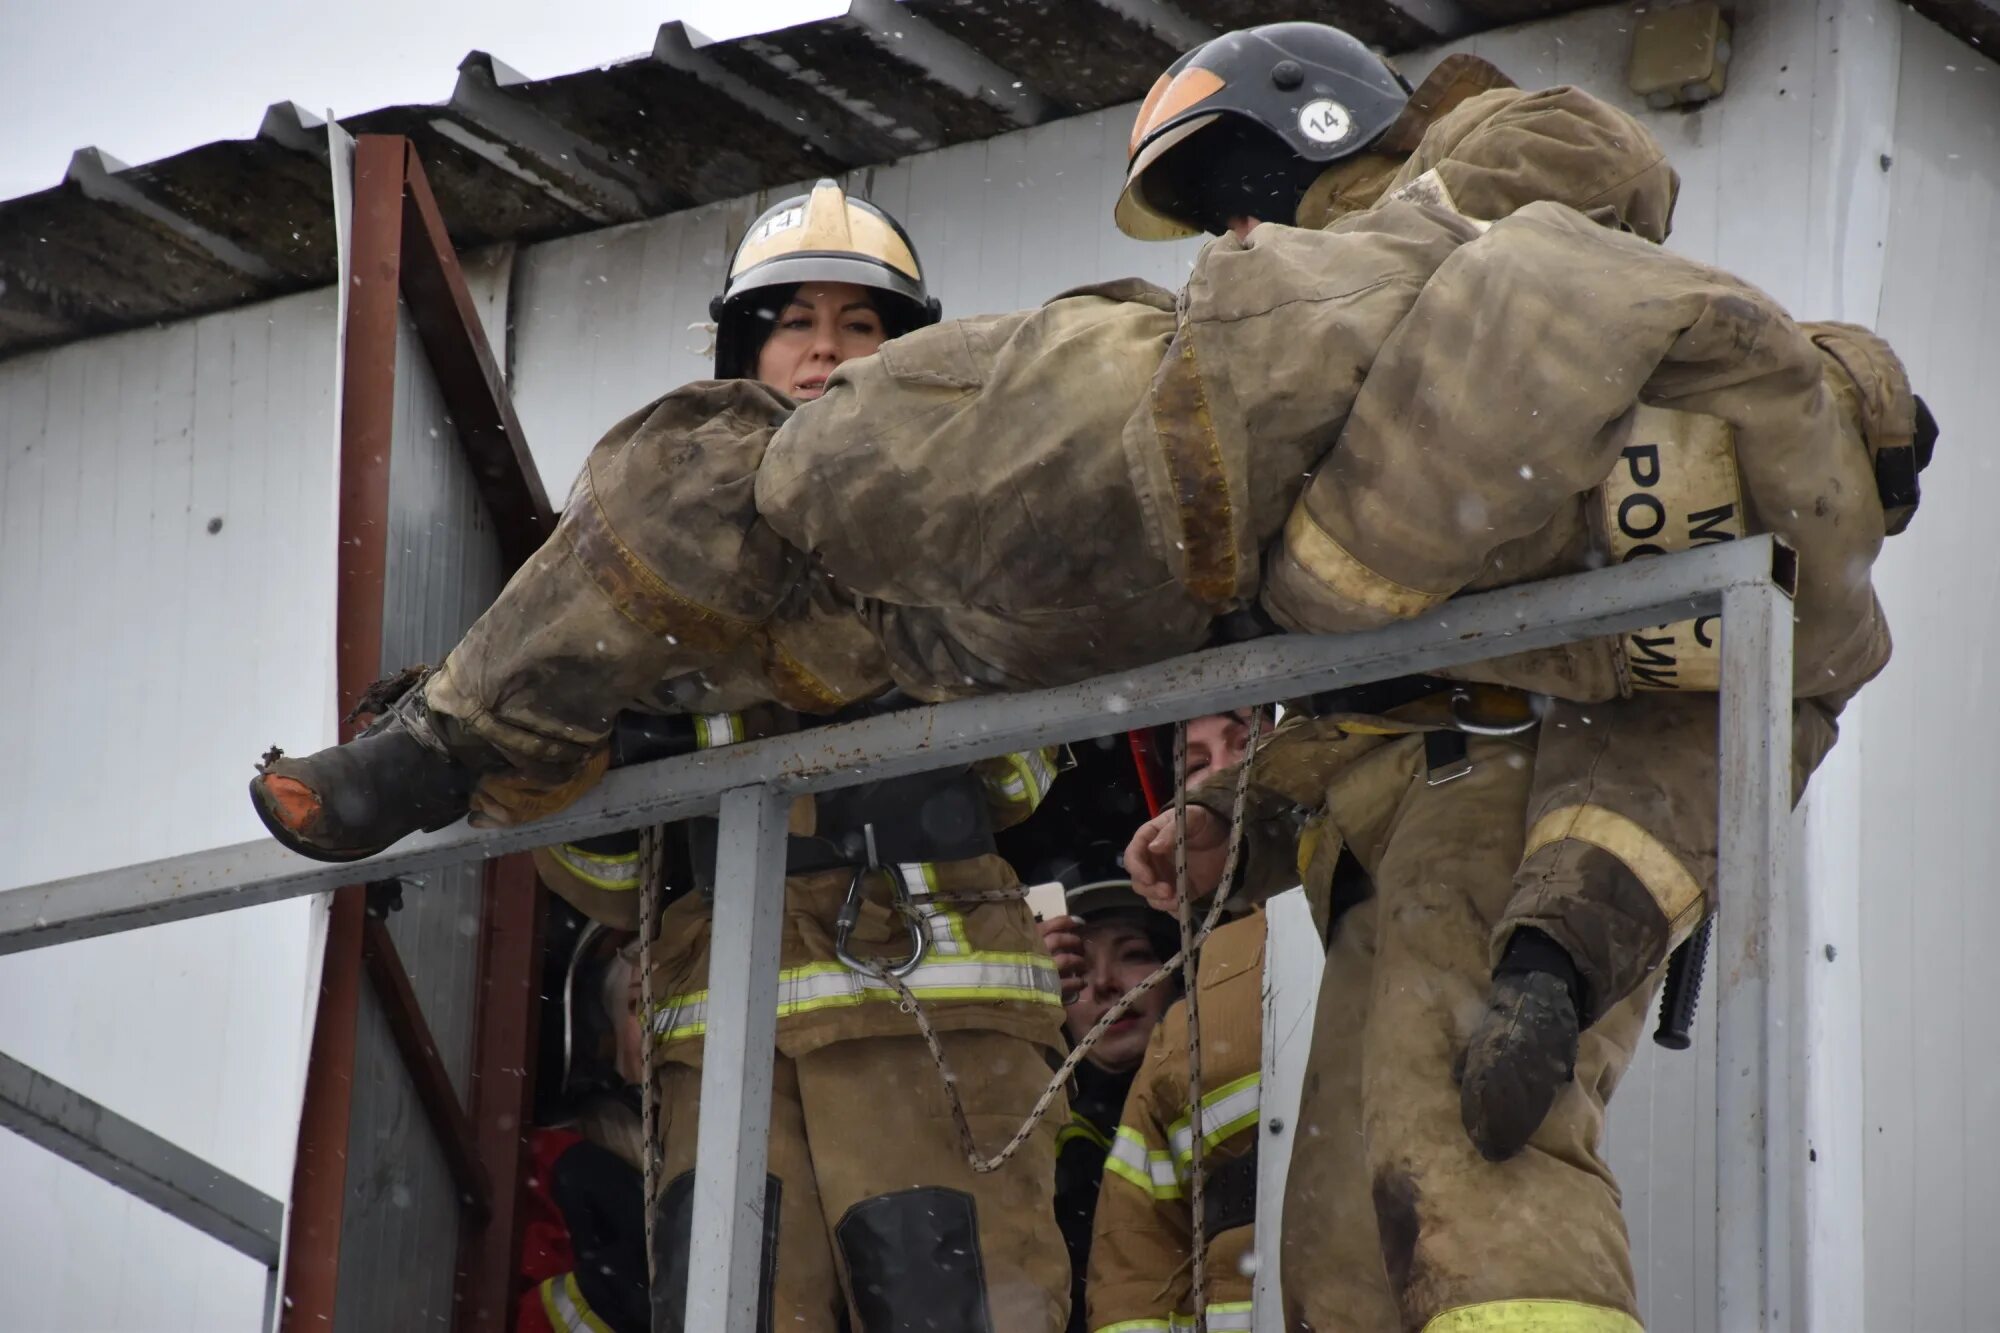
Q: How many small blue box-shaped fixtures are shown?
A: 0